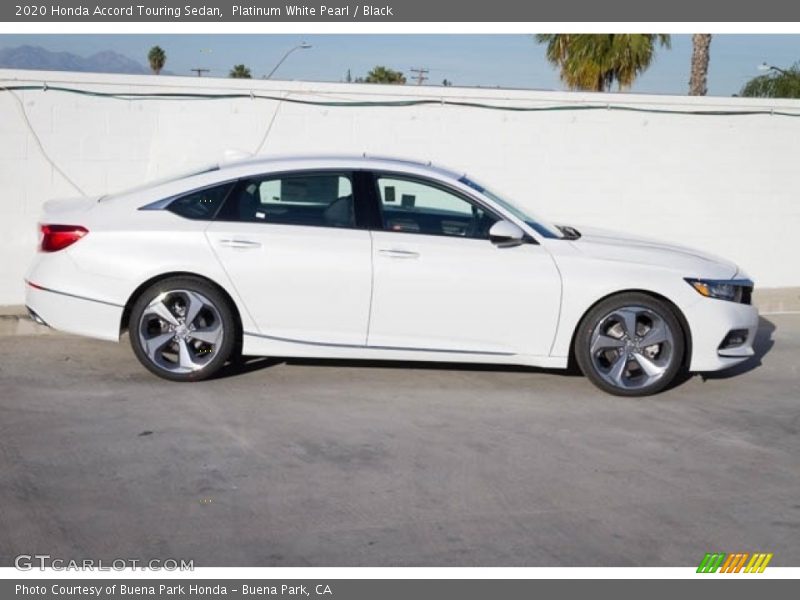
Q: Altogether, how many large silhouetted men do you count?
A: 0